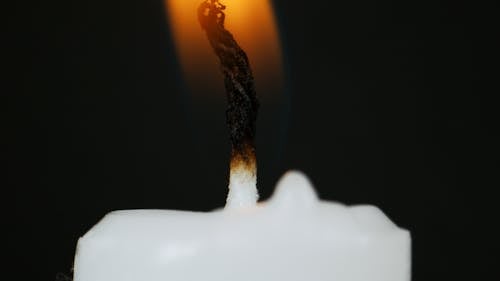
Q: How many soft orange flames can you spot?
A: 1